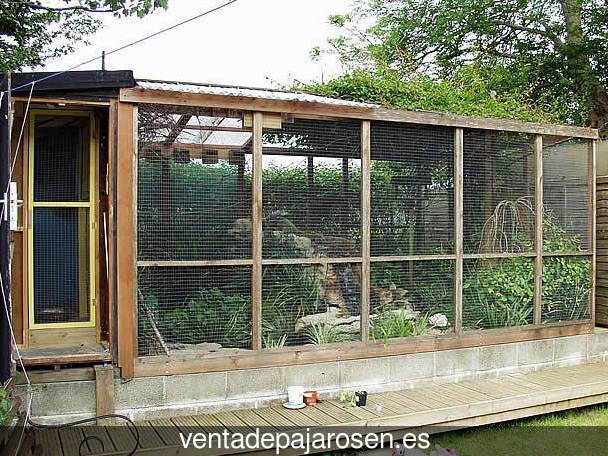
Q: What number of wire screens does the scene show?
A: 12